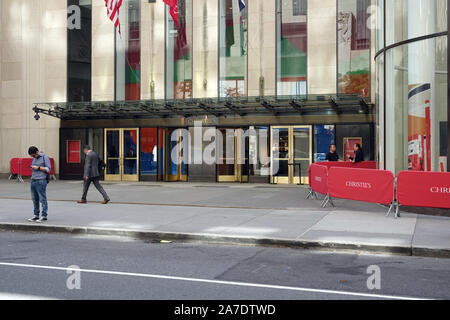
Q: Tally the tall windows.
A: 6